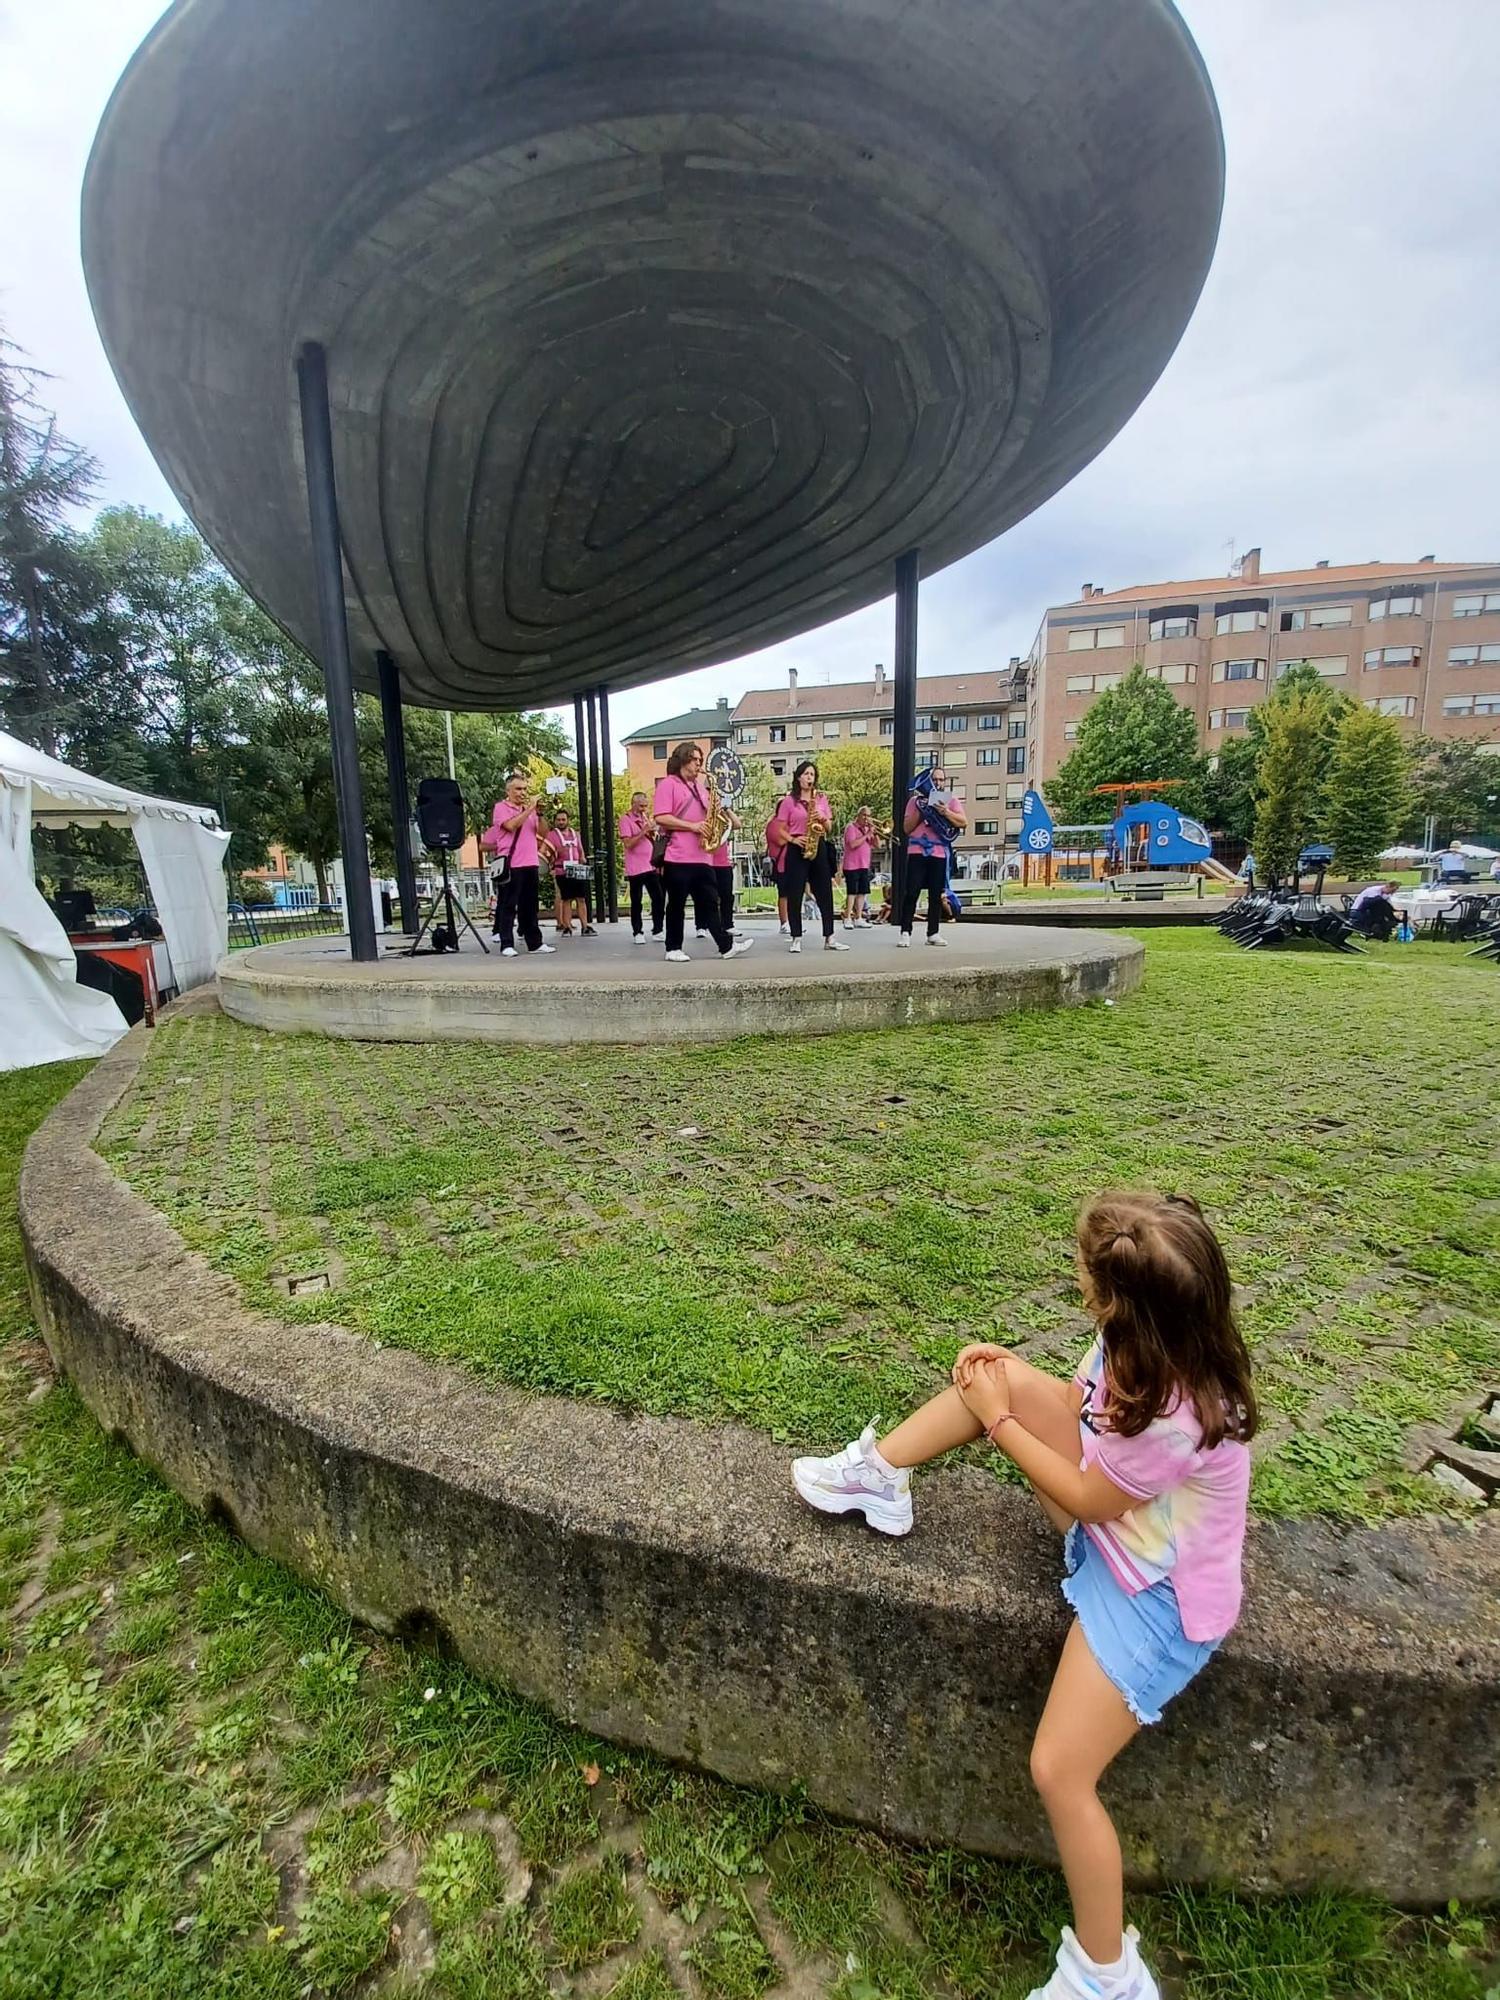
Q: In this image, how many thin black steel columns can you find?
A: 6